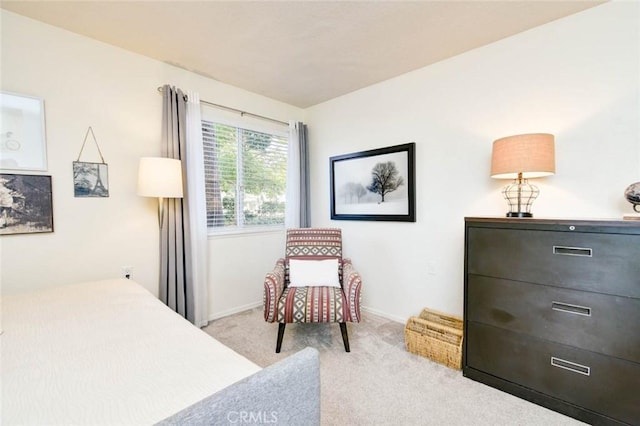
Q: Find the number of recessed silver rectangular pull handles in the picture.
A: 3